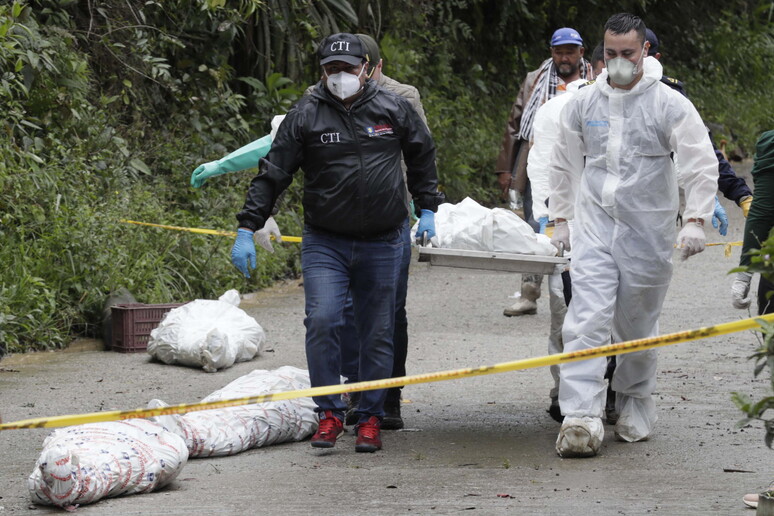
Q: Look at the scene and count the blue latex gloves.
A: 4